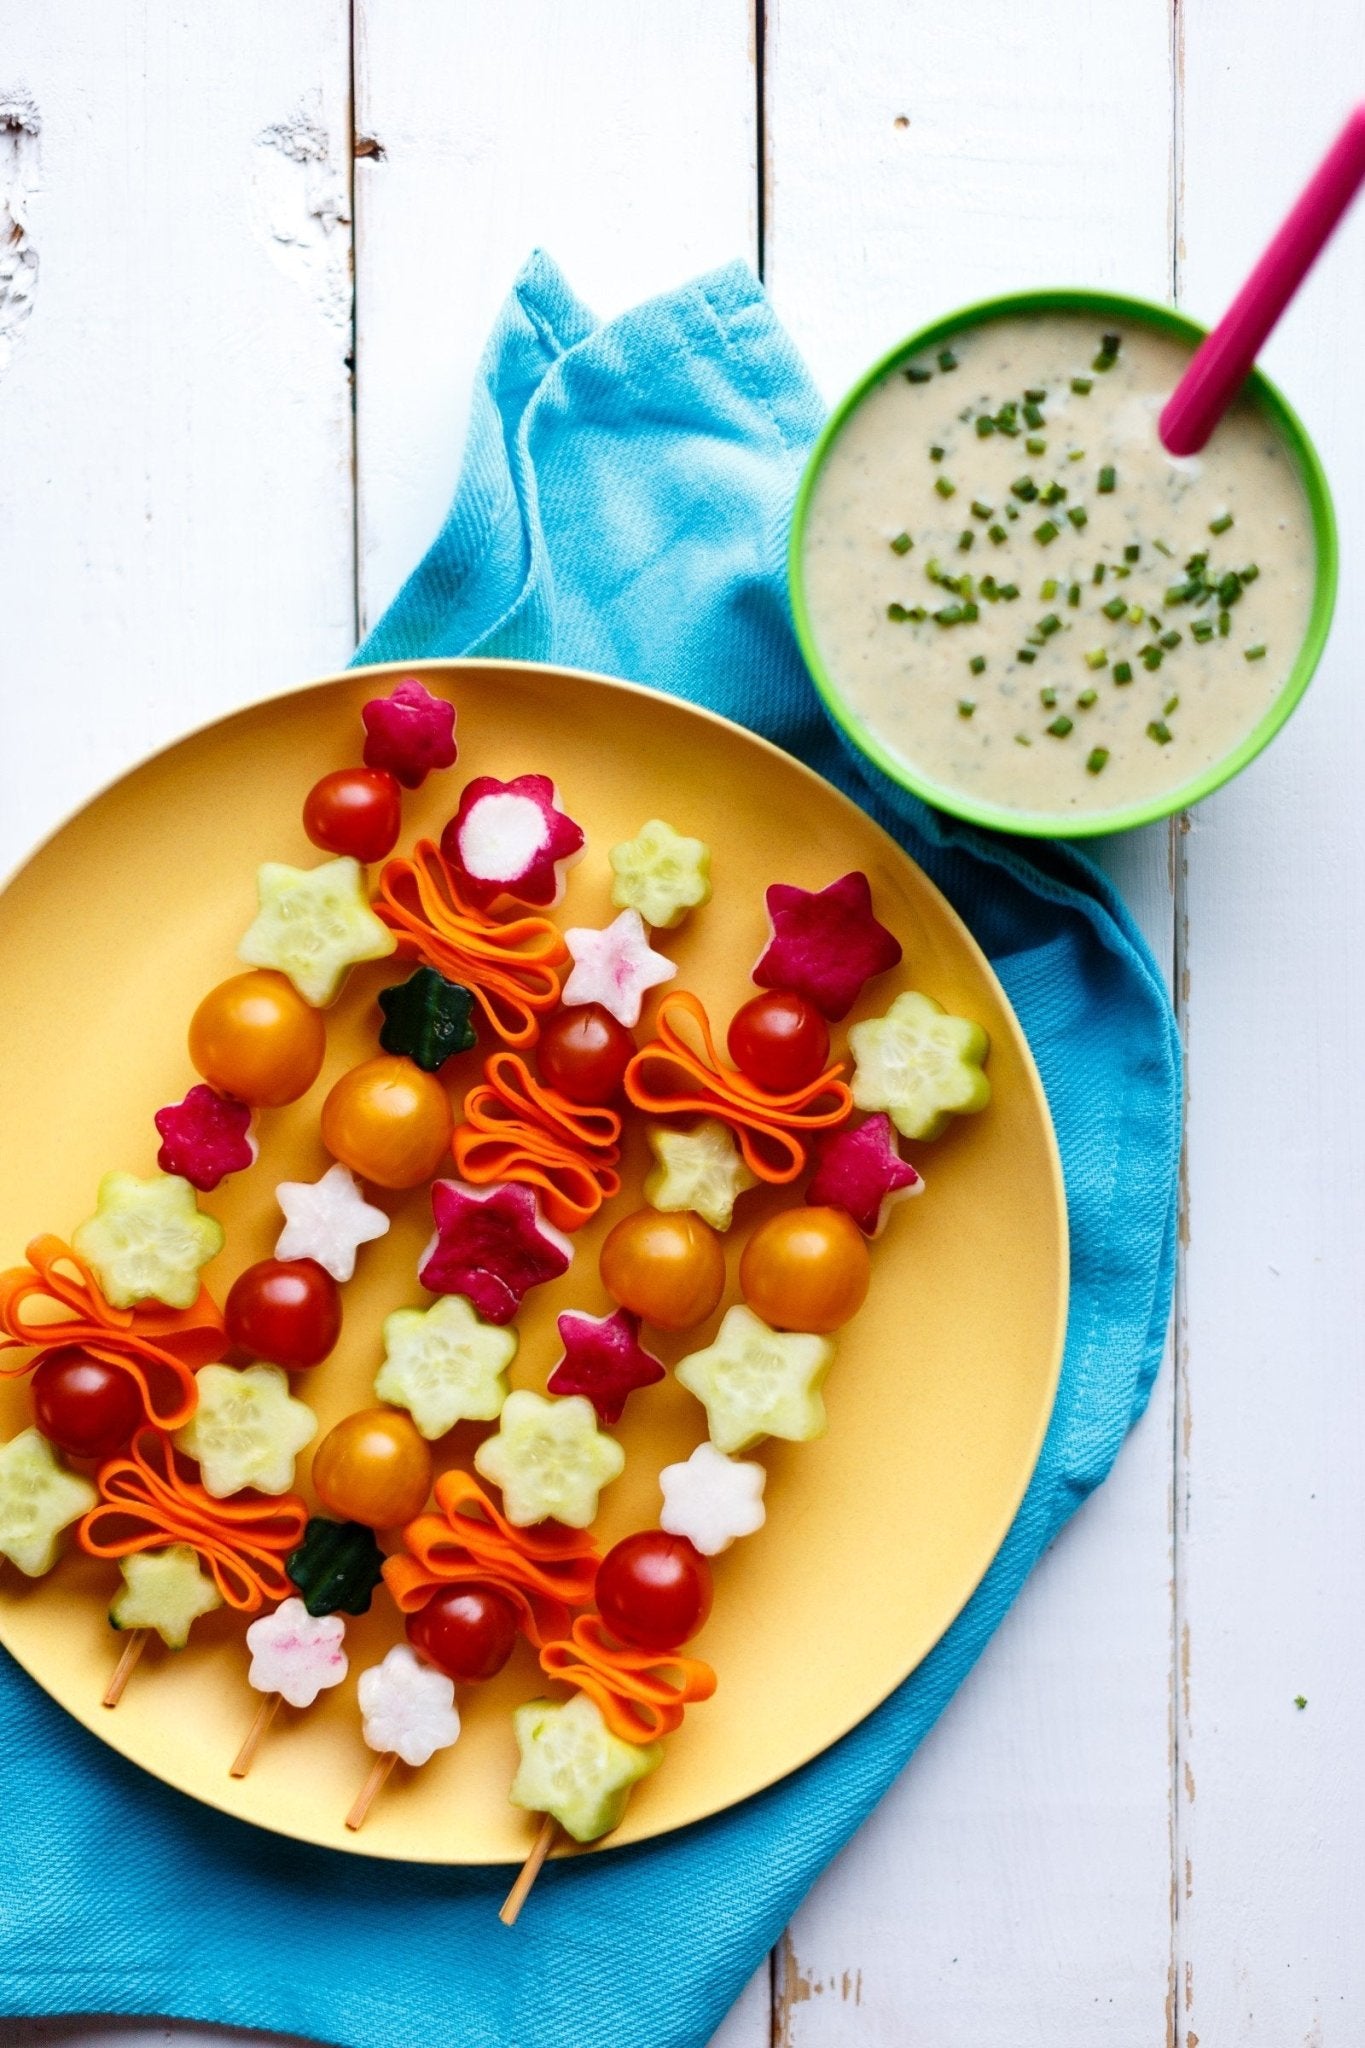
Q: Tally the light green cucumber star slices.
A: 12